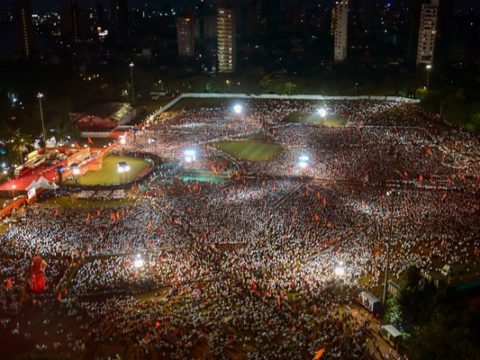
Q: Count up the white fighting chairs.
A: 0